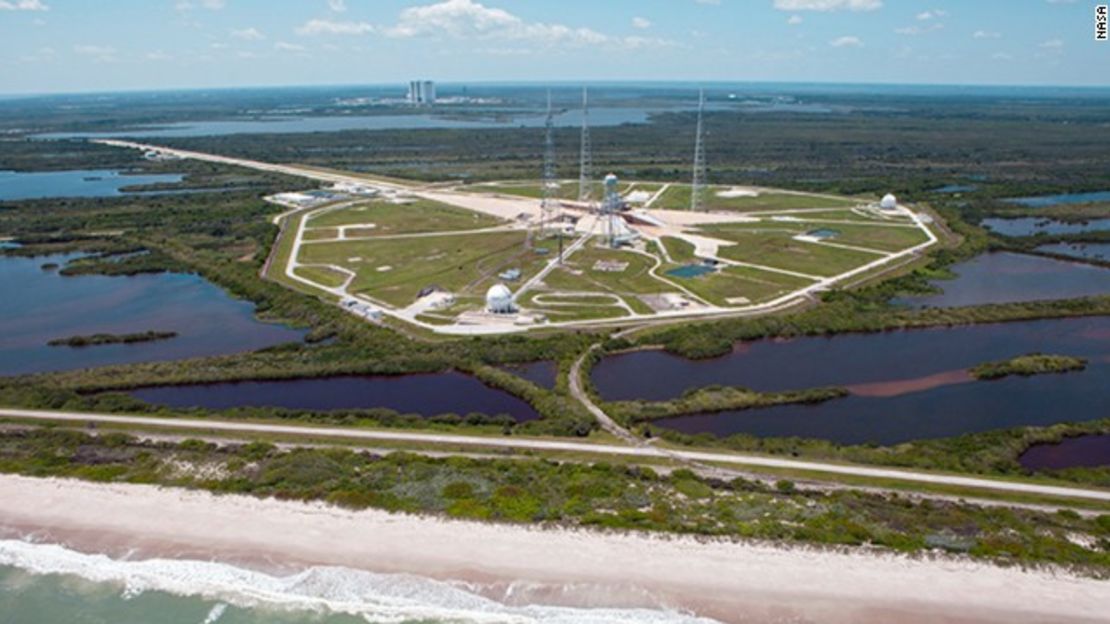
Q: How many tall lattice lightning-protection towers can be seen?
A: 3